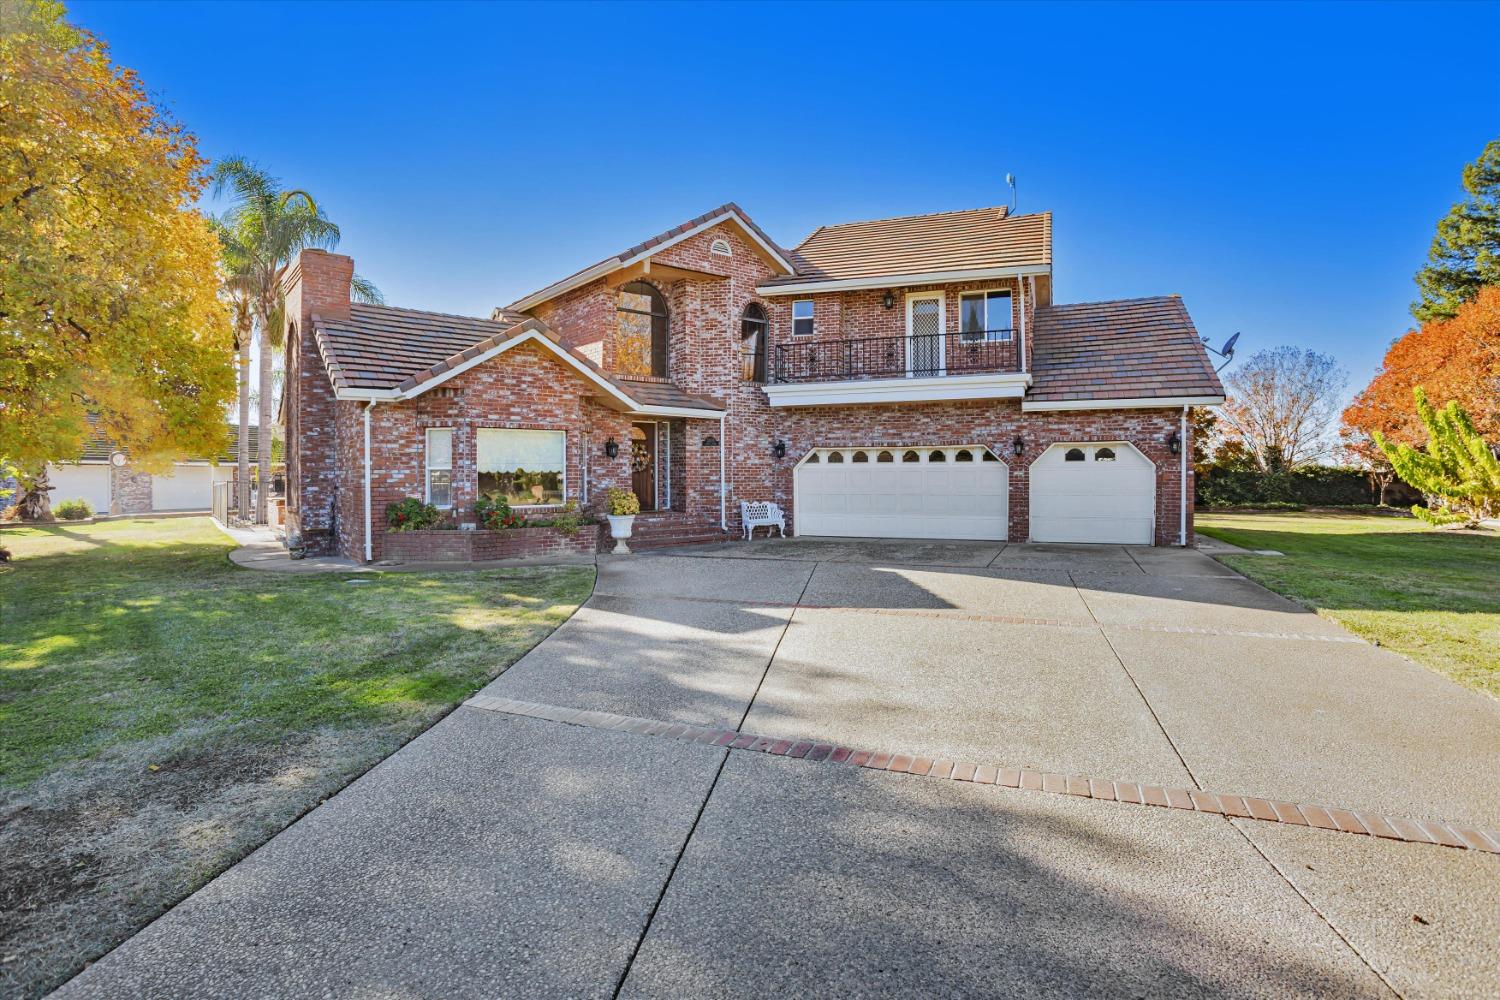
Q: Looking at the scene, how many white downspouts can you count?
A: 4